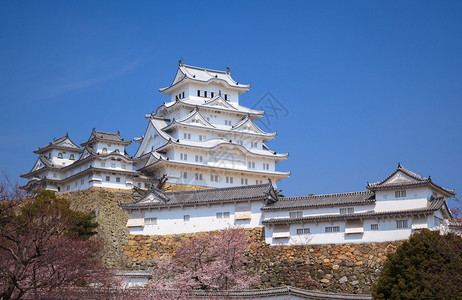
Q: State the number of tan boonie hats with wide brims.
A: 0